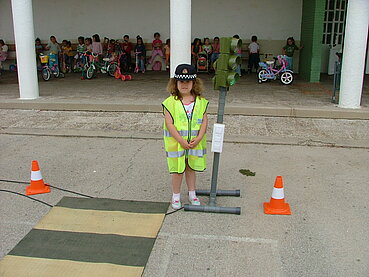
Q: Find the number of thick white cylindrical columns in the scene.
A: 3